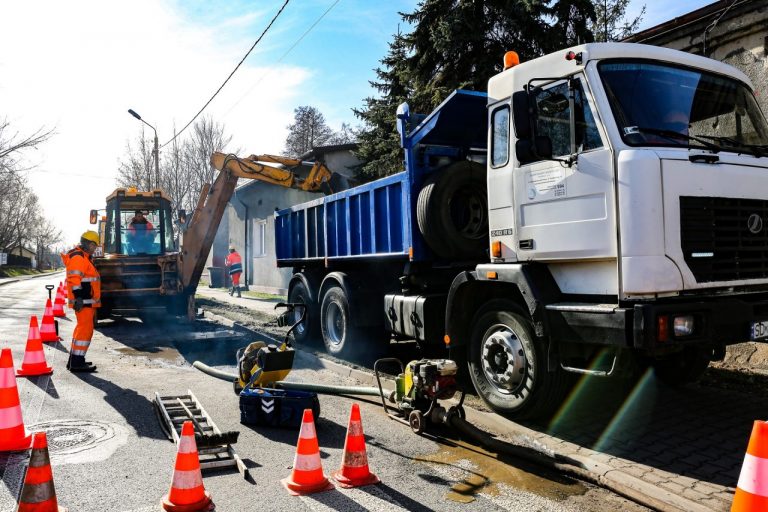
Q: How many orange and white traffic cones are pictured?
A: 11